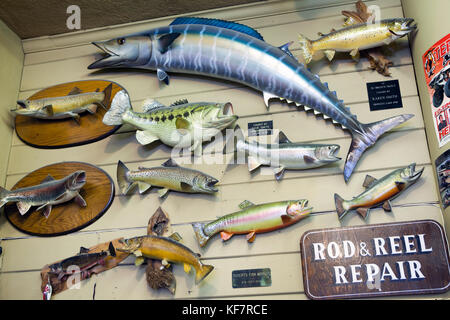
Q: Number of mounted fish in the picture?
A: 11